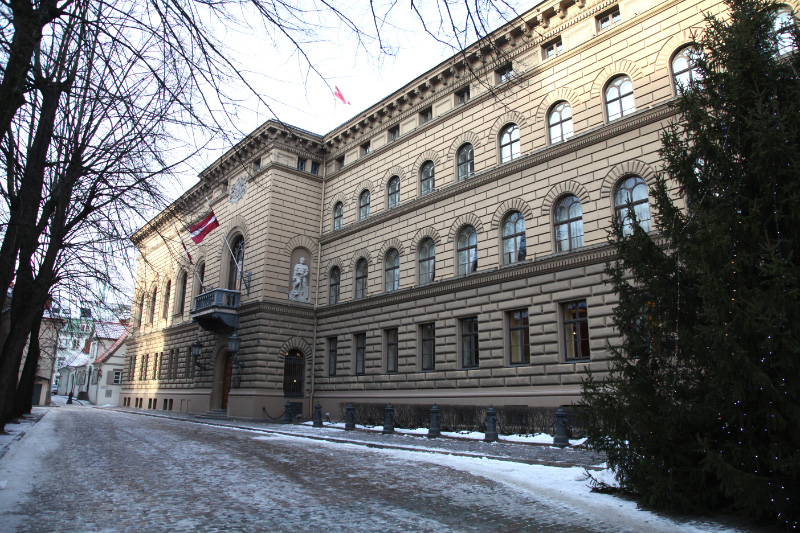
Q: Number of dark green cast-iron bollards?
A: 7